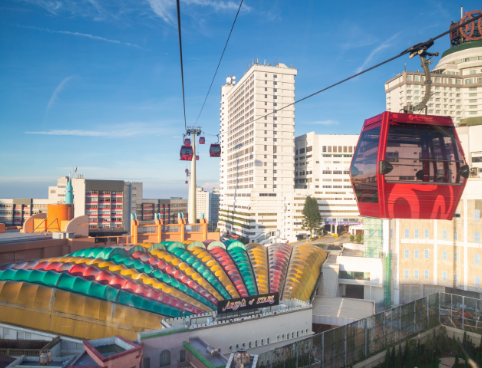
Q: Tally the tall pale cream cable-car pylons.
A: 1